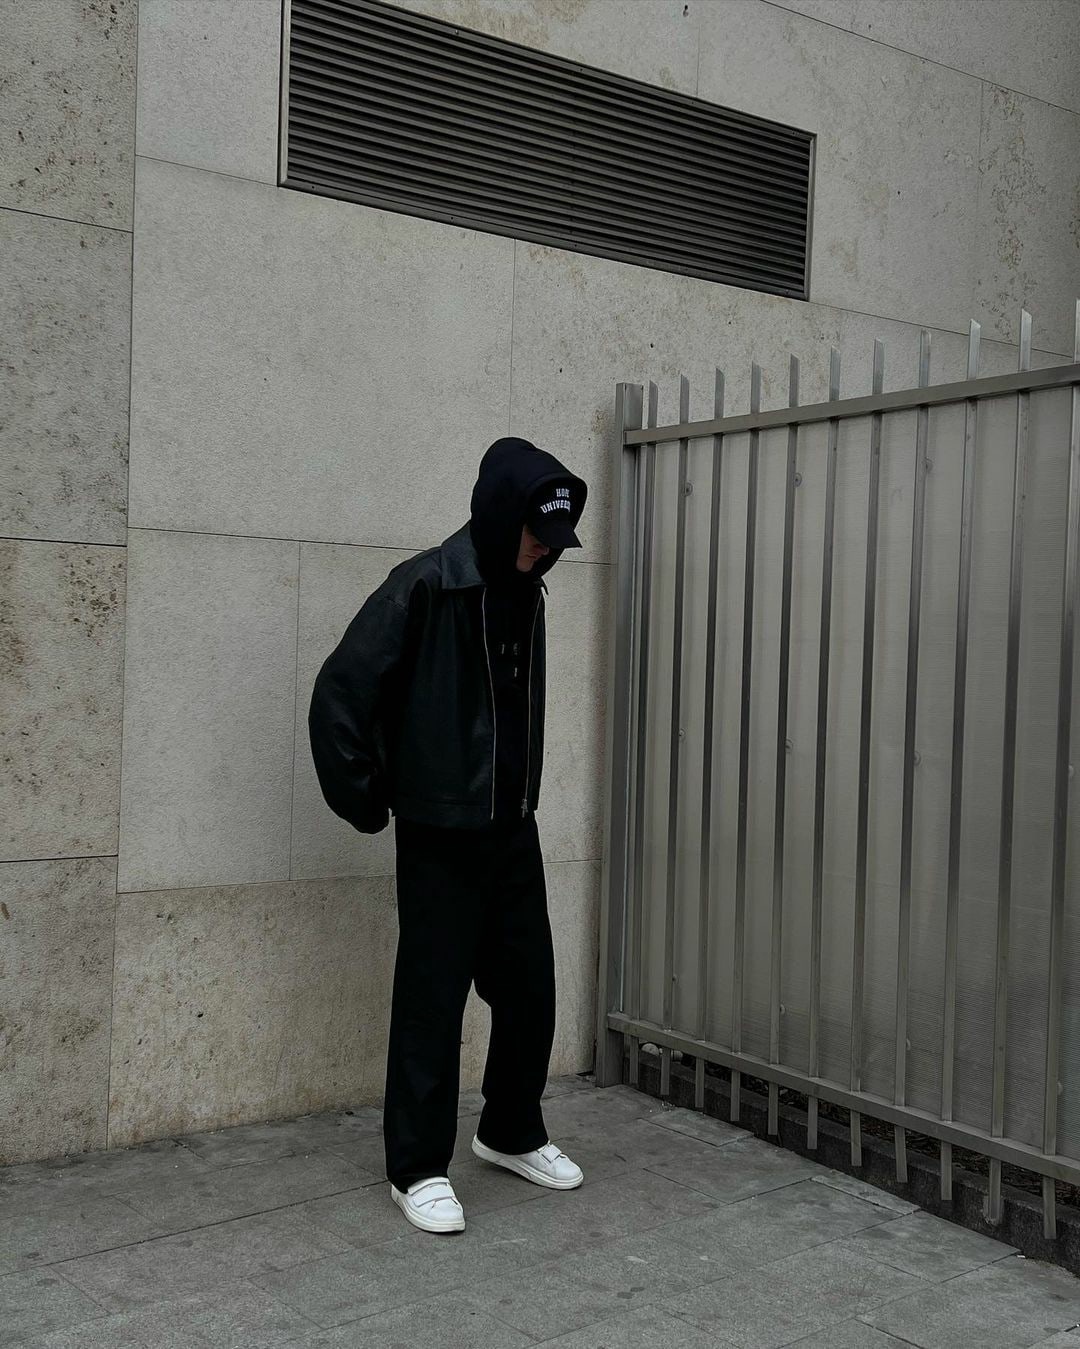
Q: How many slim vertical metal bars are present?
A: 11